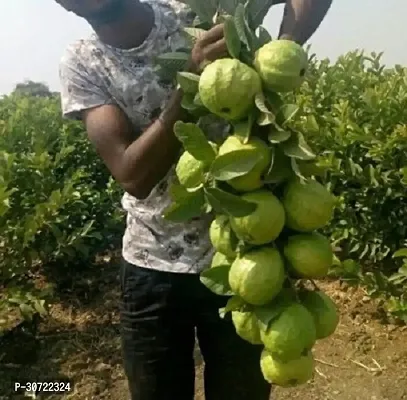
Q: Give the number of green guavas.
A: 13